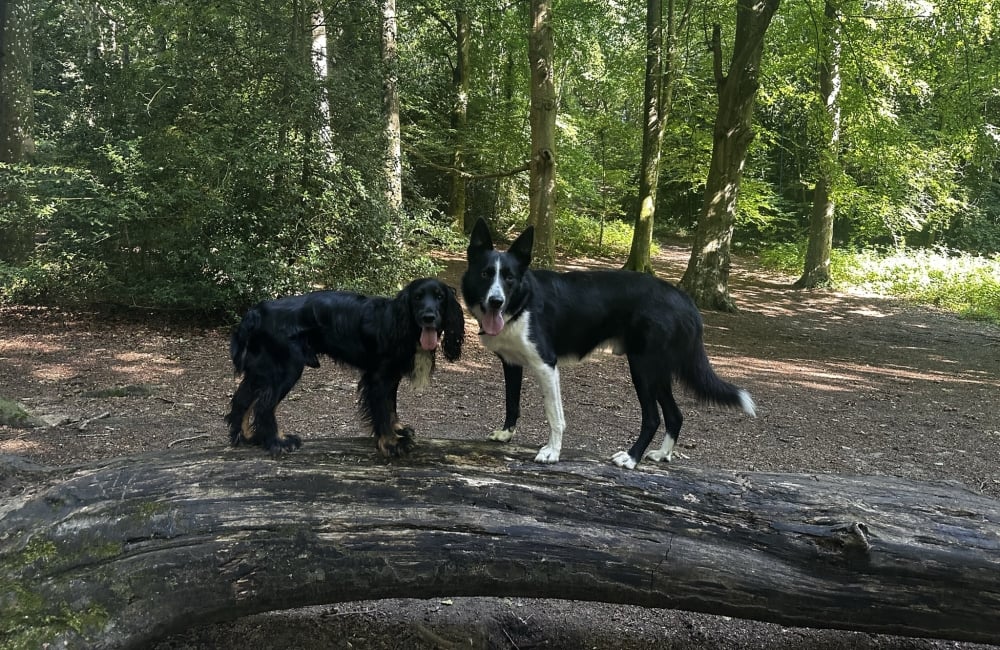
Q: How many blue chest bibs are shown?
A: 0